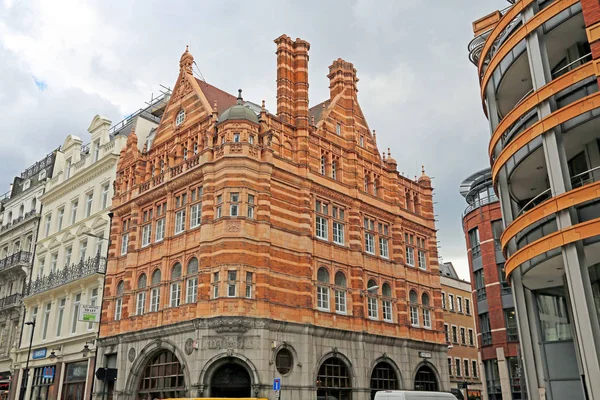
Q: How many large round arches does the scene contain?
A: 5